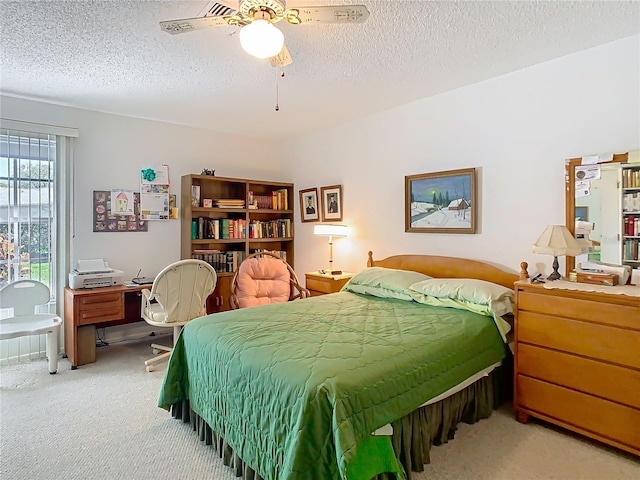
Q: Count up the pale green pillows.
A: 2